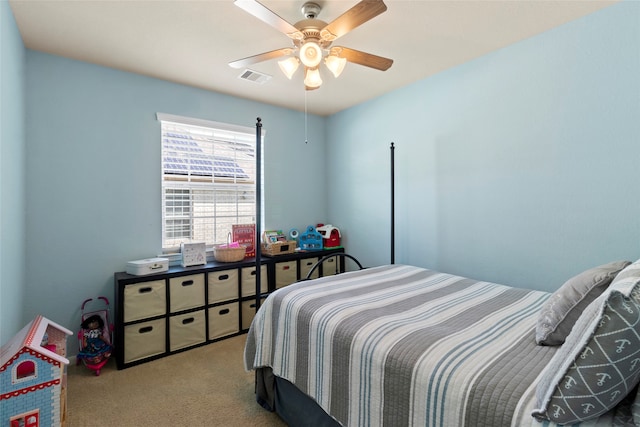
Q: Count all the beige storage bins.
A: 11